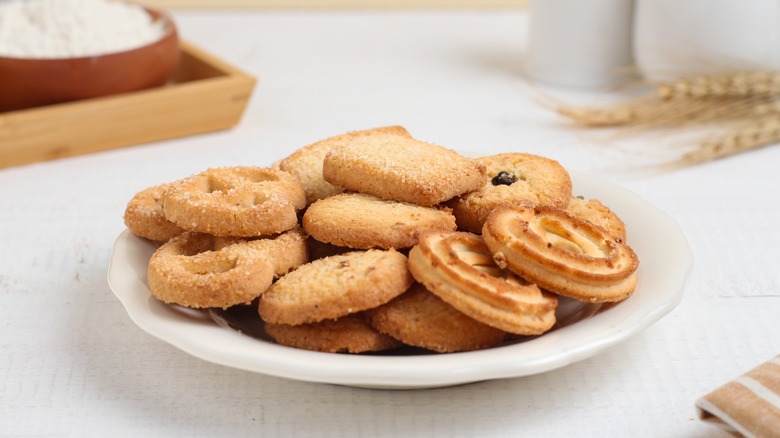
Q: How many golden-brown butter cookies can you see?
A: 13